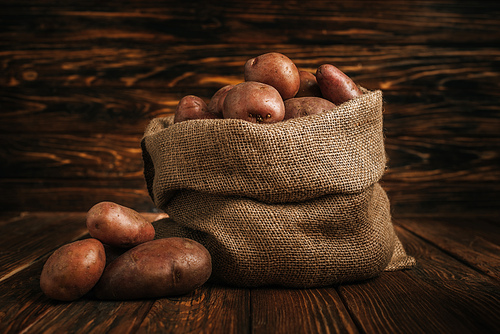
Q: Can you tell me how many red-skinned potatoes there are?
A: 10